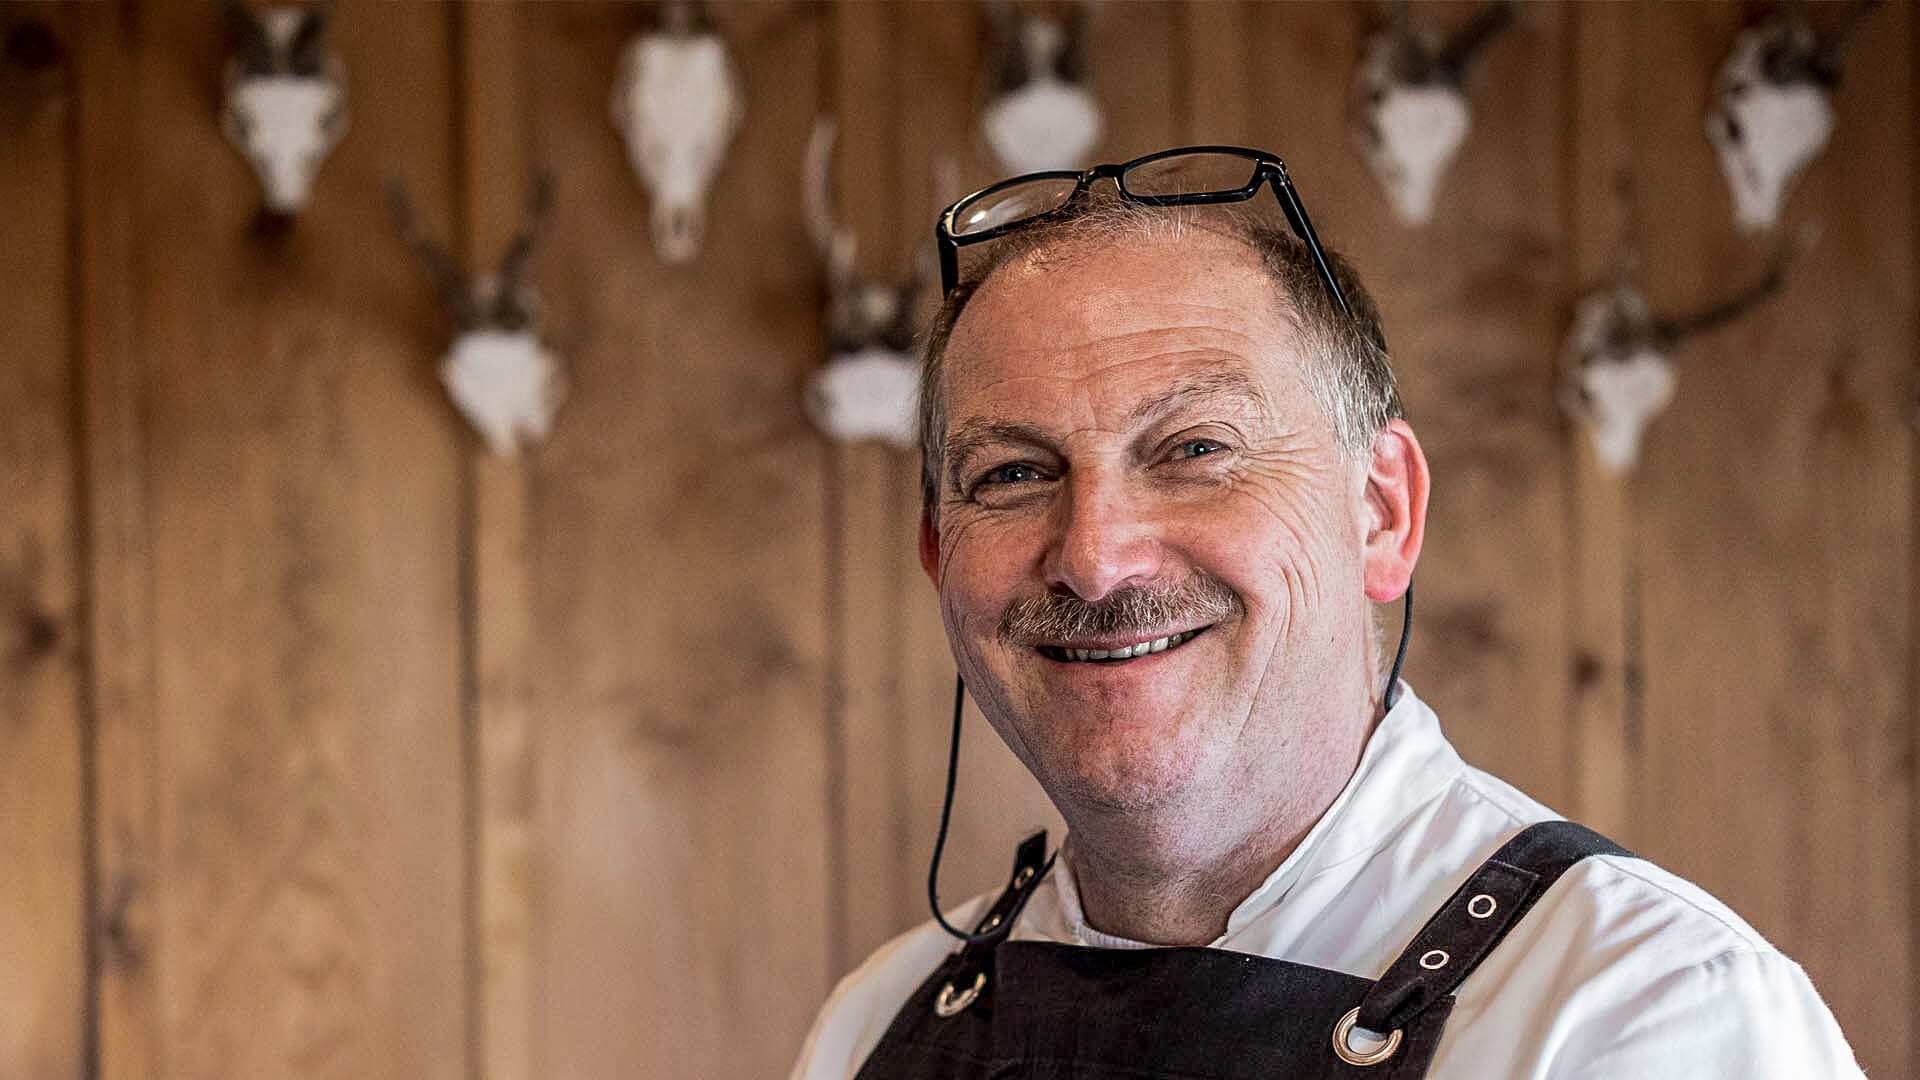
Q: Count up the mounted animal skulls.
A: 8